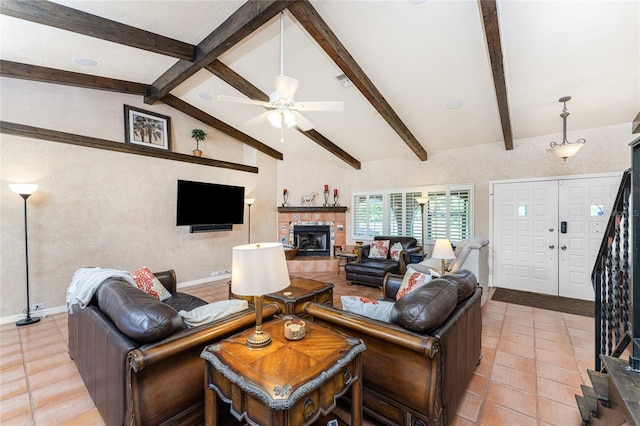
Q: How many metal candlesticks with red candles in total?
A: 3